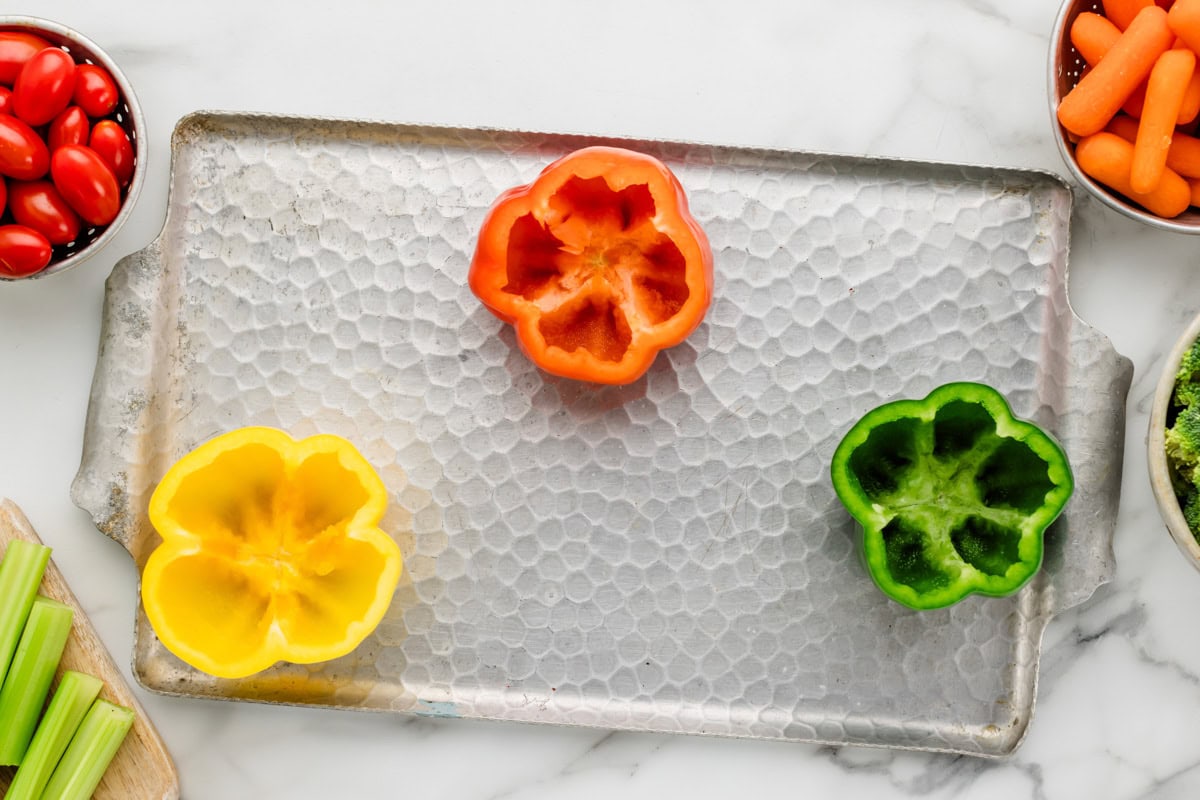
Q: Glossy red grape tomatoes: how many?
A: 11